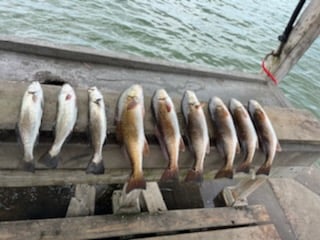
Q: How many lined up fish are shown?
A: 9